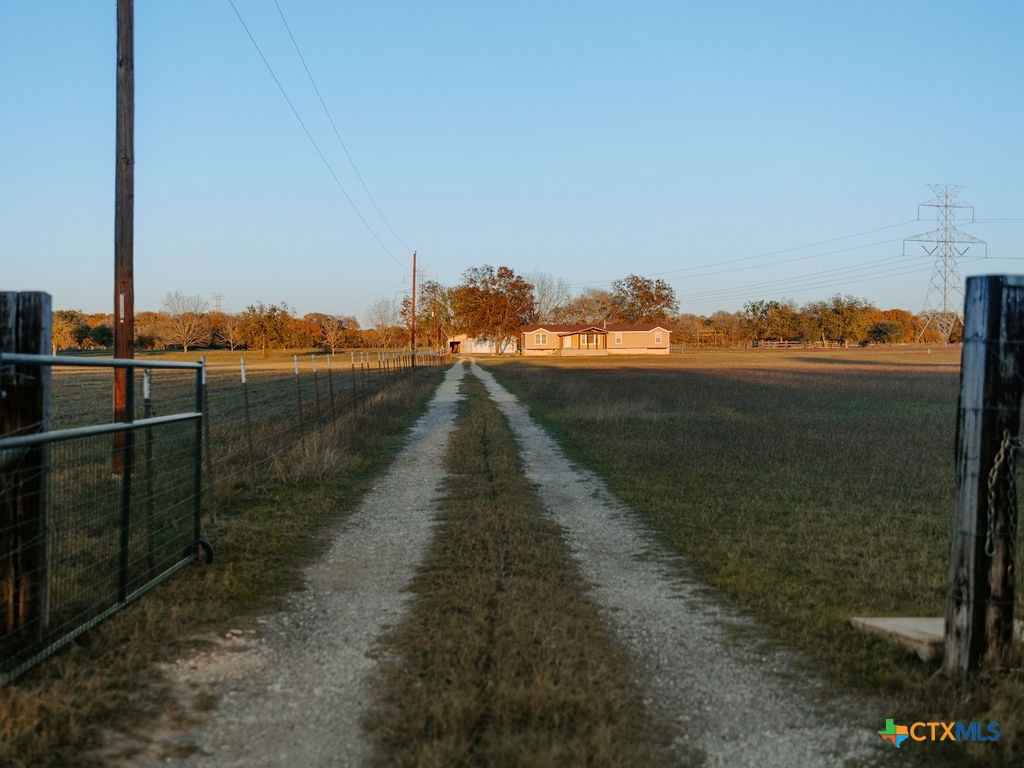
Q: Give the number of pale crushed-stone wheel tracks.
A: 2